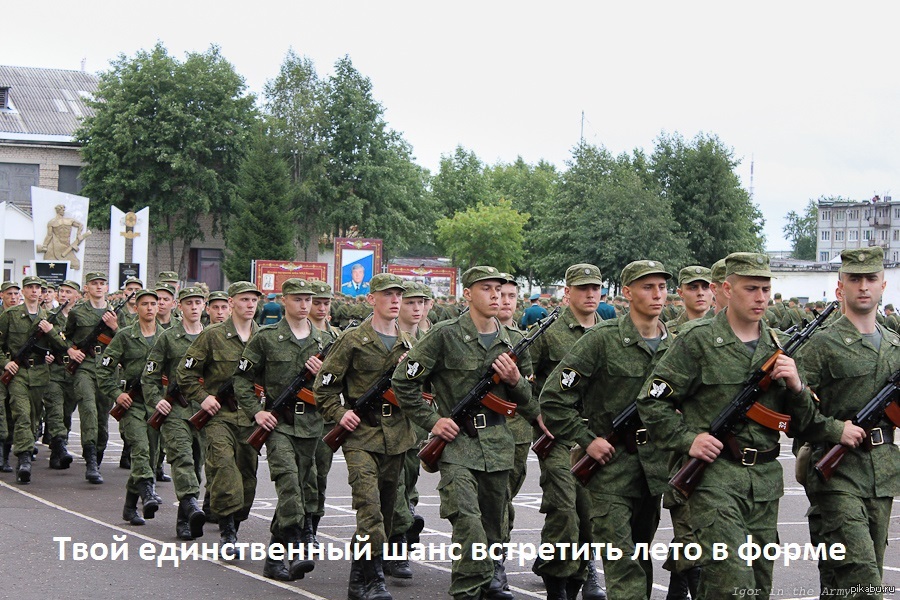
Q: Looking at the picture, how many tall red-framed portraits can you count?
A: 1